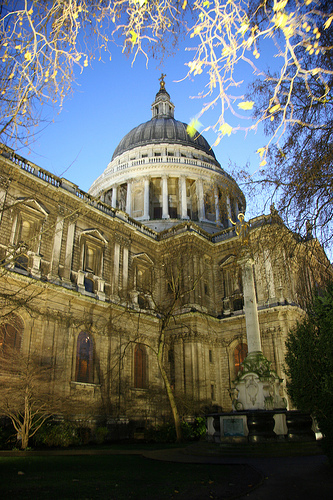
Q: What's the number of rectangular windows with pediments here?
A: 4